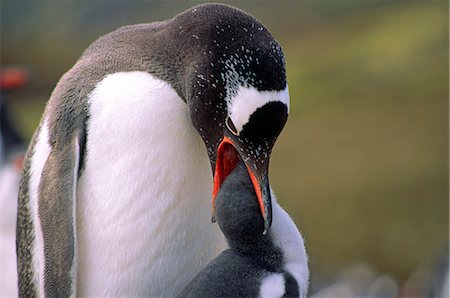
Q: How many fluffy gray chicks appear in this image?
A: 1